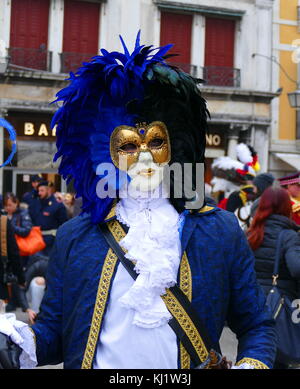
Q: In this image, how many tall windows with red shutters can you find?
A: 4